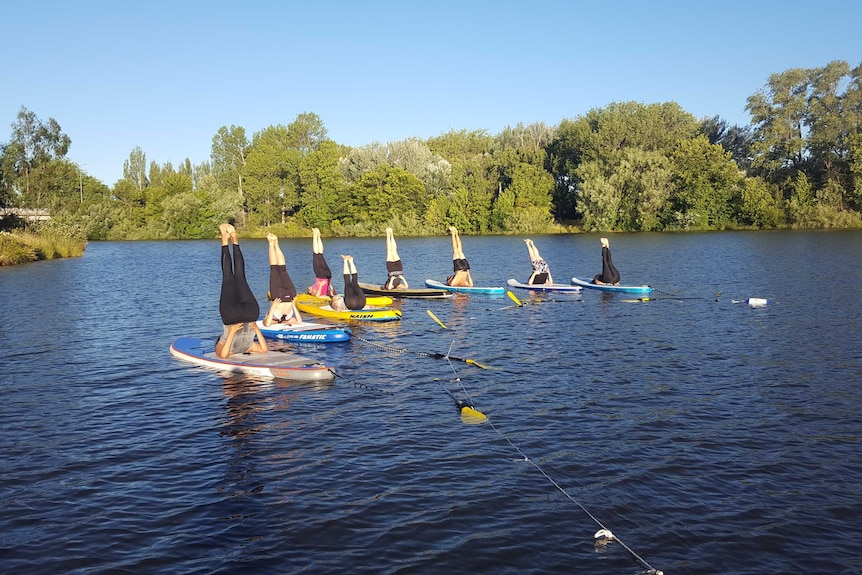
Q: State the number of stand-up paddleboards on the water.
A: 8